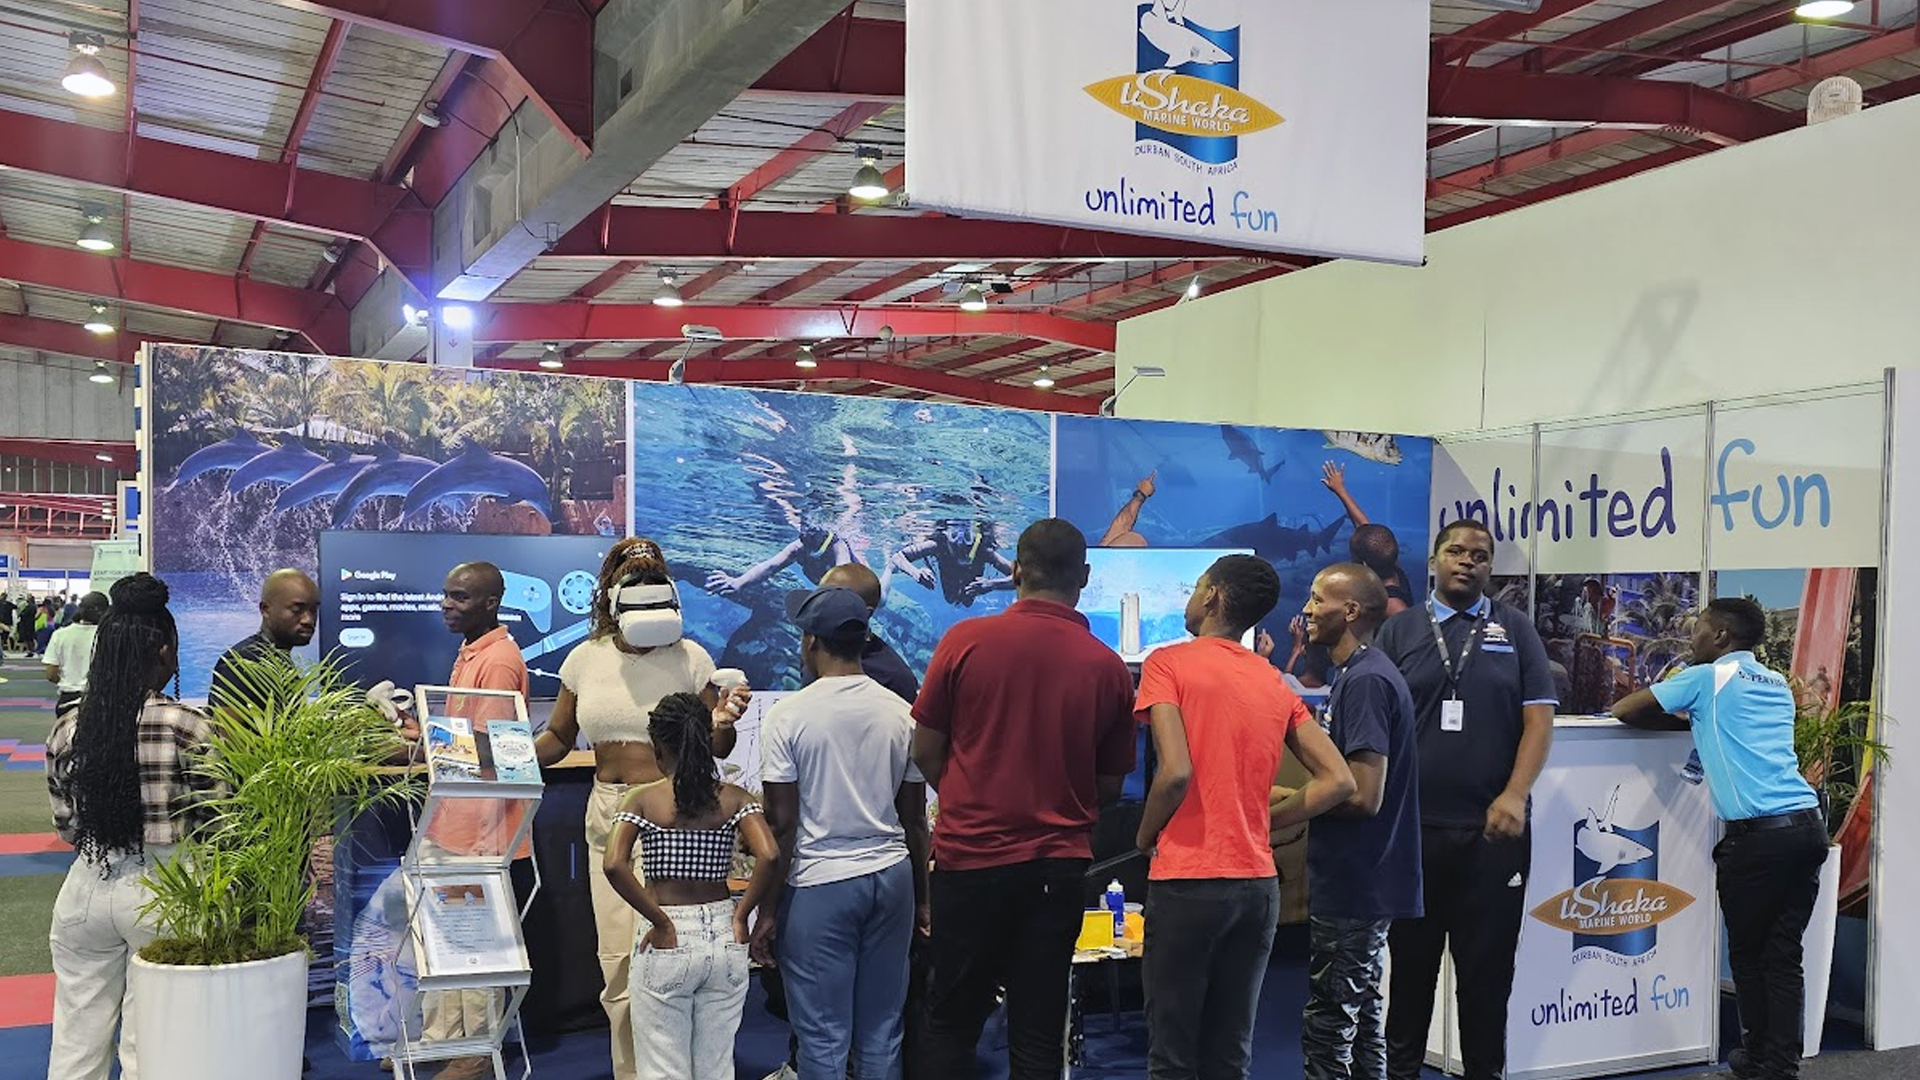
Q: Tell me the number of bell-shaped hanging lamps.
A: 11